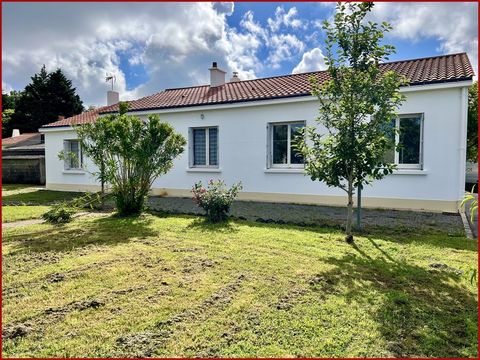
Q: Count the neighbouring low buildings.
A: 1